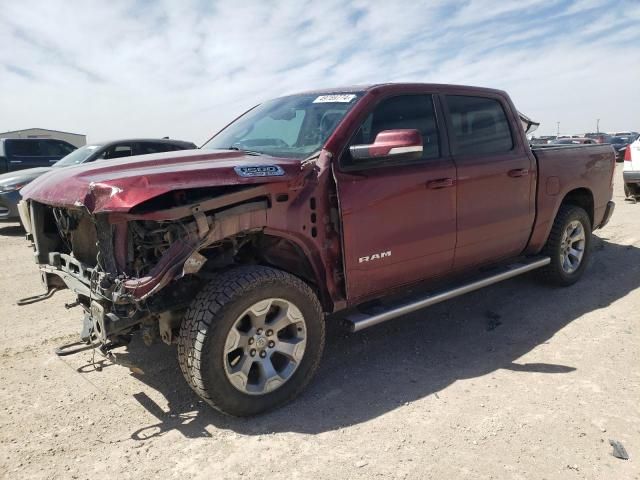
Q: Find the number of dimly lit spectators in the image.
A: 0